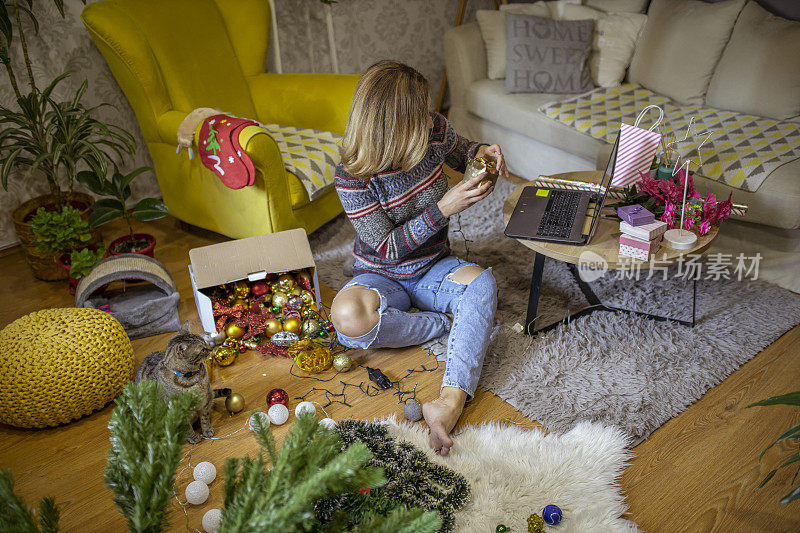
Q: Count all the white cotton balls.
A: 7